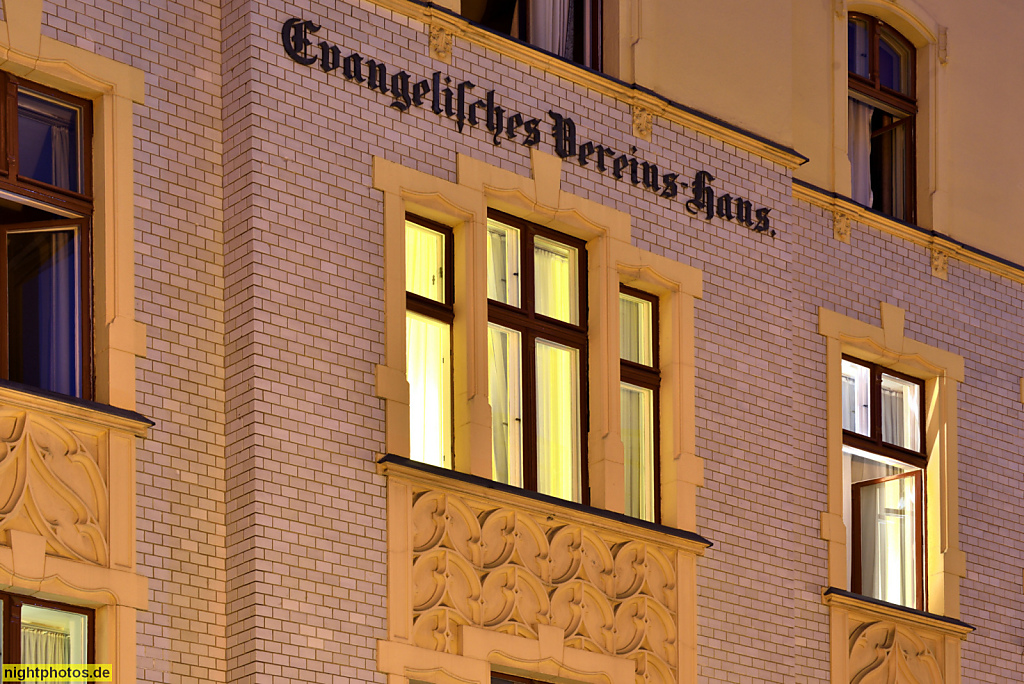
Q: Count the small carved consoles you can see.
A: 4